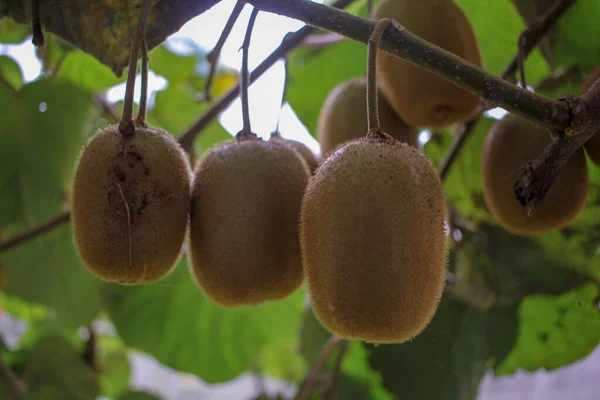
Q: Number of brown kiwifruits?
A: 8